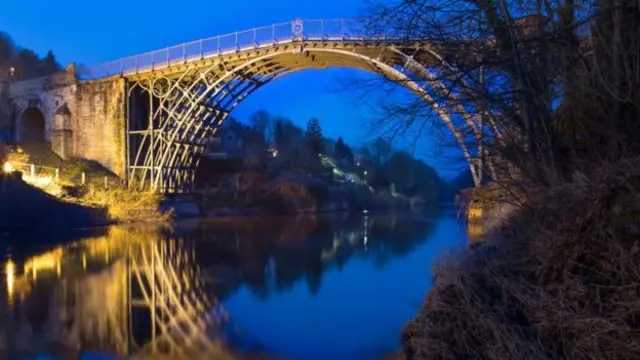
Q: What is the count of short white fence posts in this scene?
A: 4